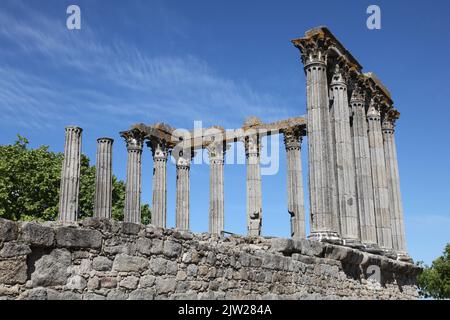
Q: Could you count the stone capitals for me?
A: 11